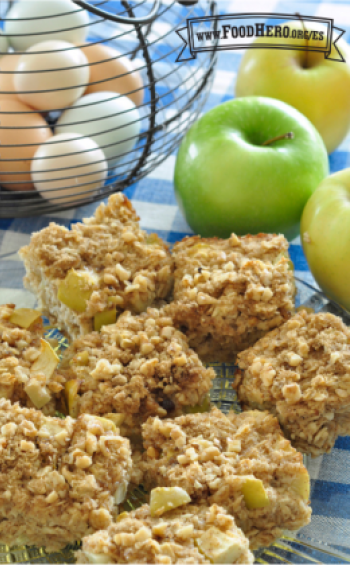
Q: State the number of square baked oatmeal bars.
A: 8